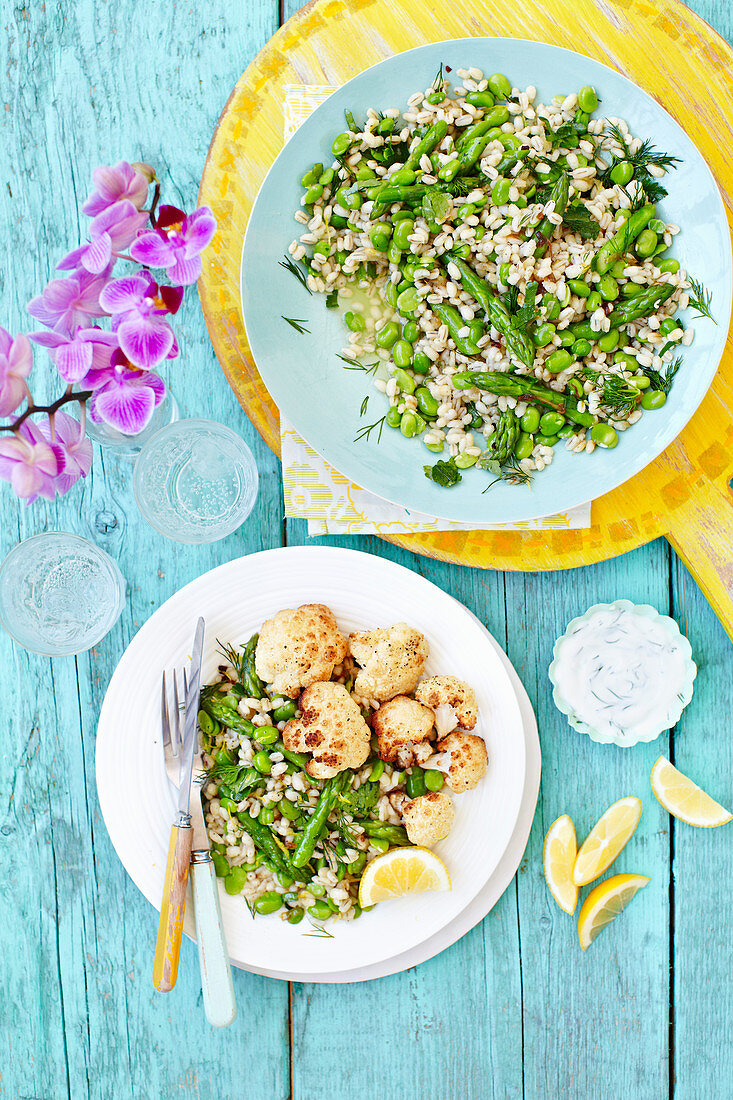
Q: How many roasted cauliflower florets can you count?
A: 7